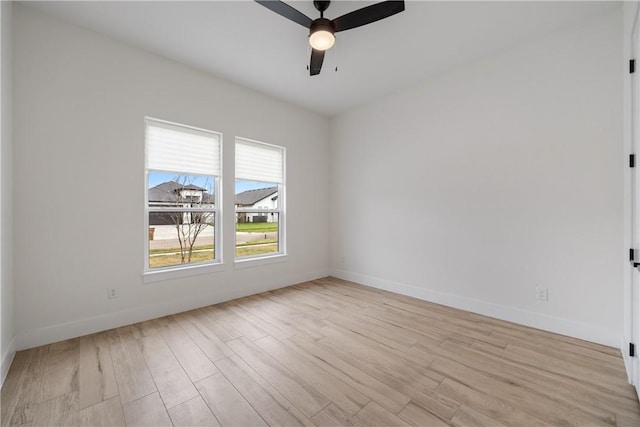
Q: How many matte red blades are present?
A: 0